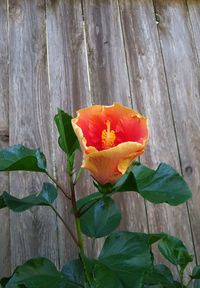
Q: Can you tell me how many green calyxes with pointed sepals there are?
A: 1